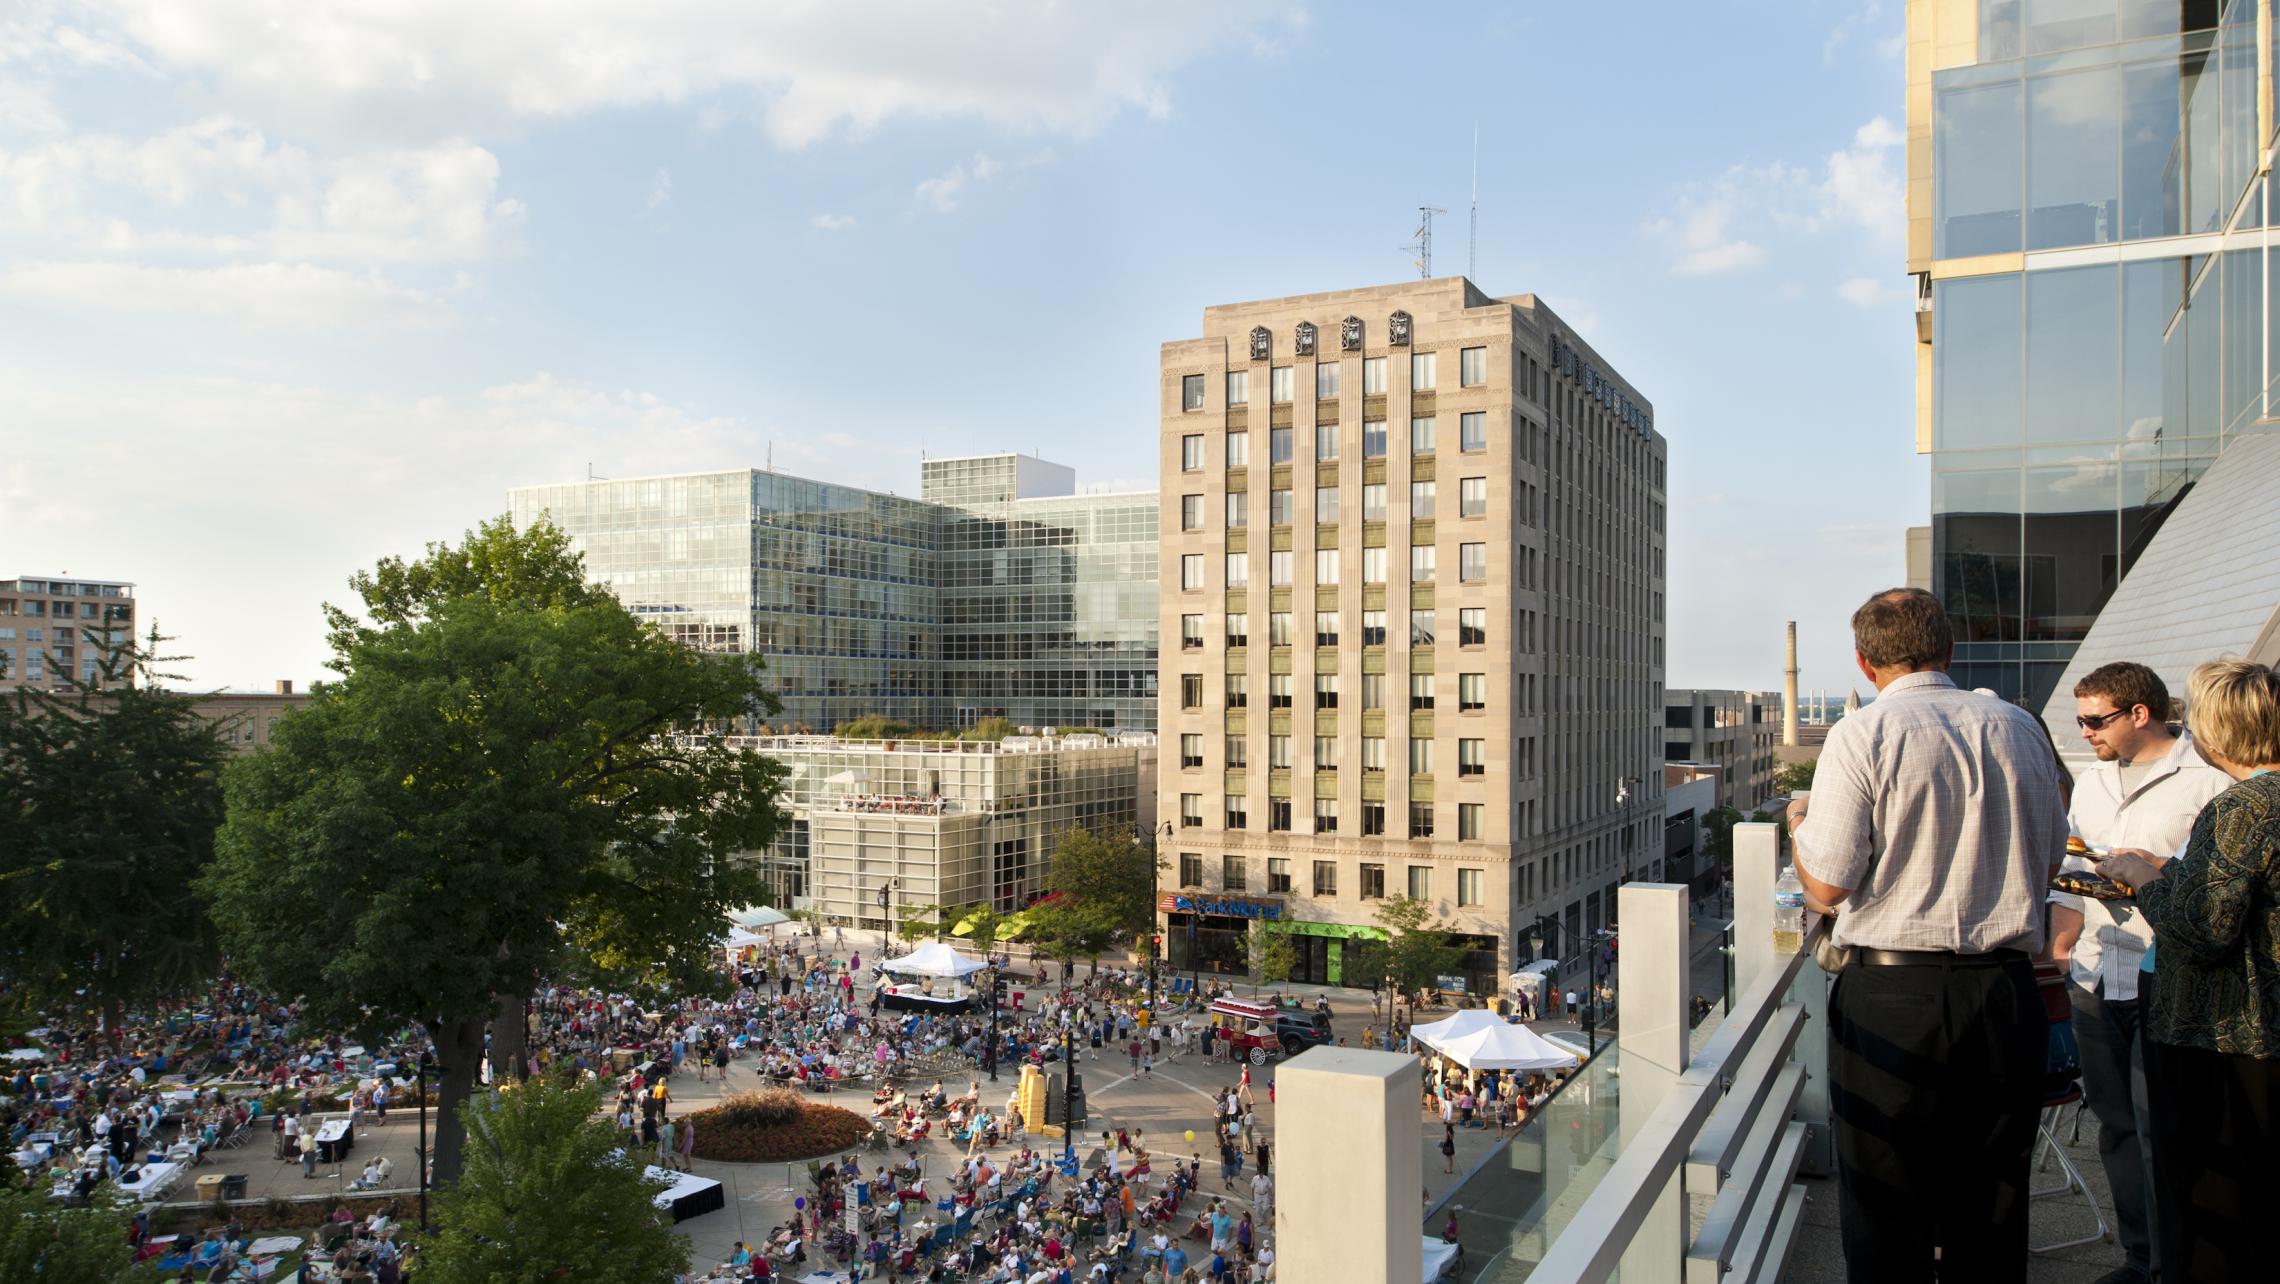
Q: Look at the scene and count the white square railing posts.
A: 3